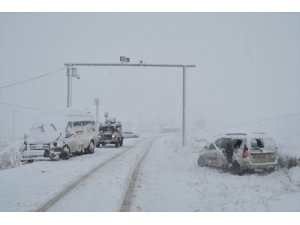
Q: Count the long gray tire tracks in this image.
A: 2